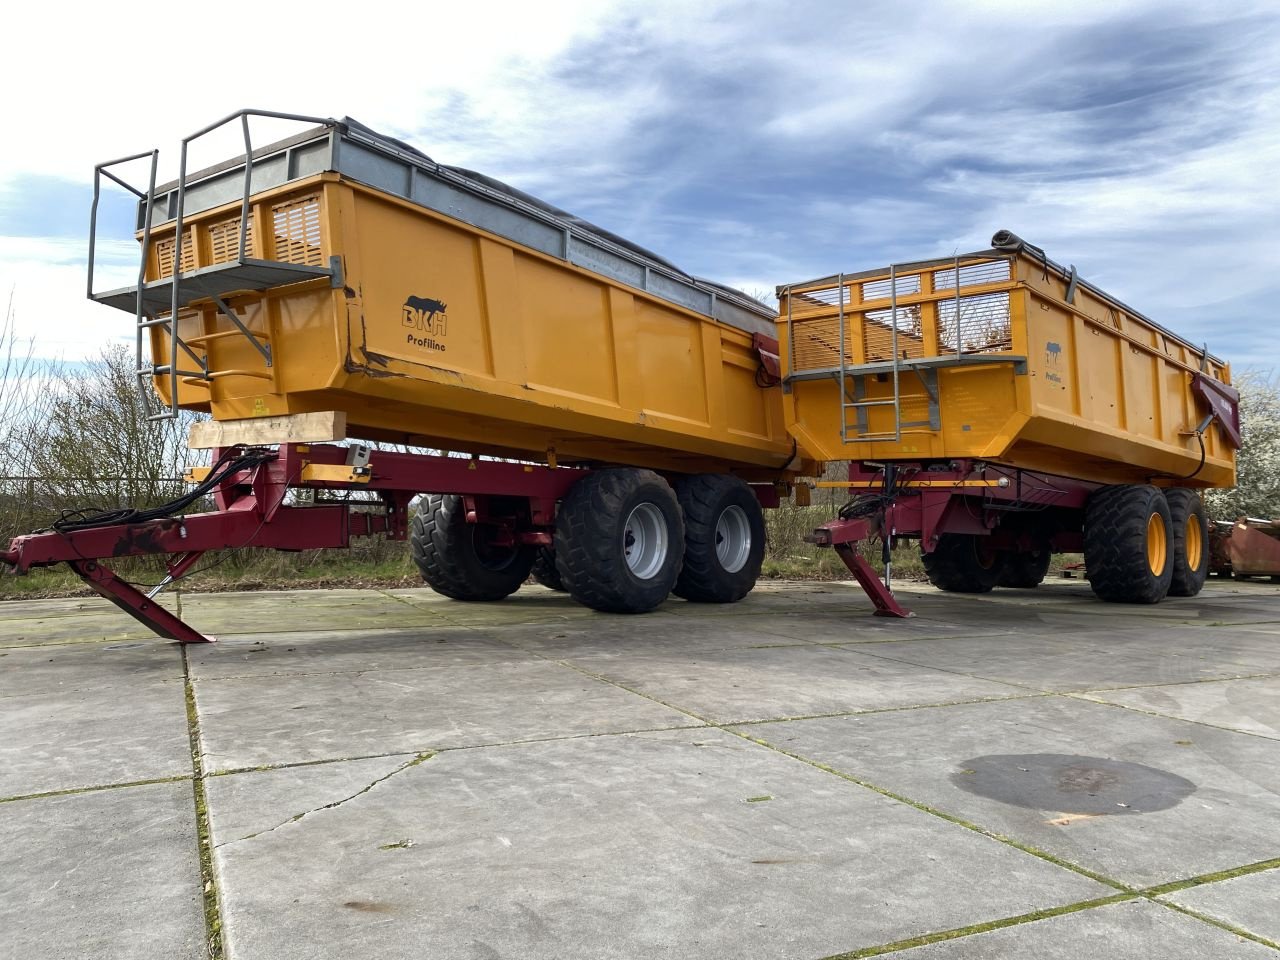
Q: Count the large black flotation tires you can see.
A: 8